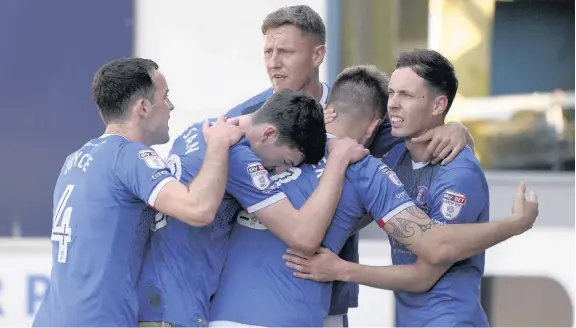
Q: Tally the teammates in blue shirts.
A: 5